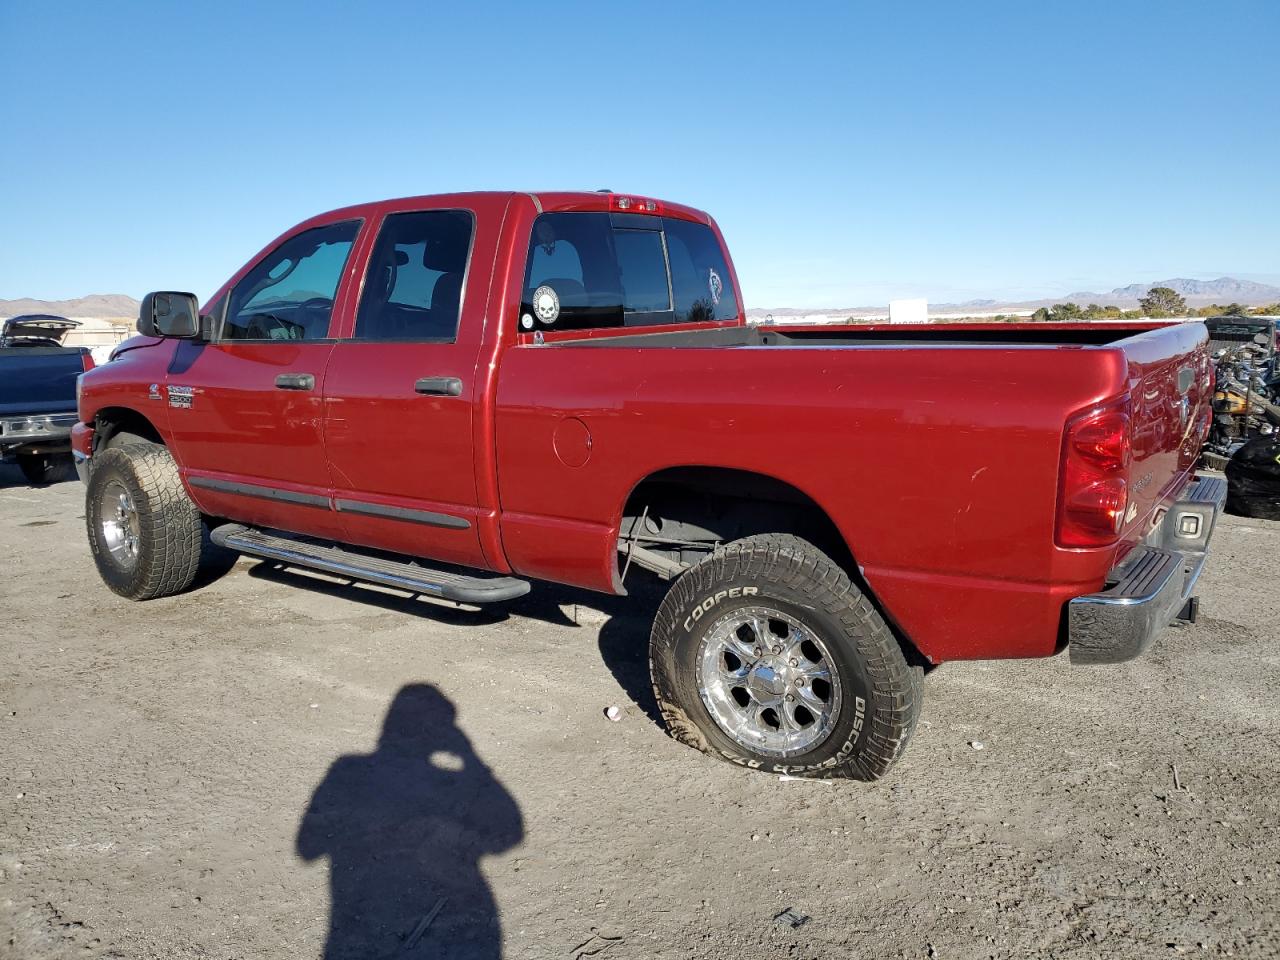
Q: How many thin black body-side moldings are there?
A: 2